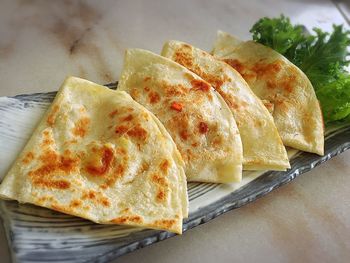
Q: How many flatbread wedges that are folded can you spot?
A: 4